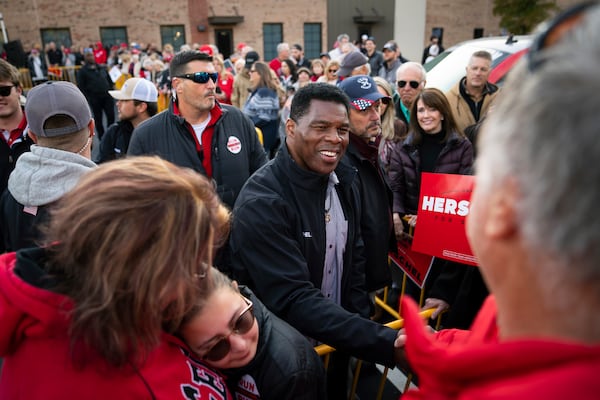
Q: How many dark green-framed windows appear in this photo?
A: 5